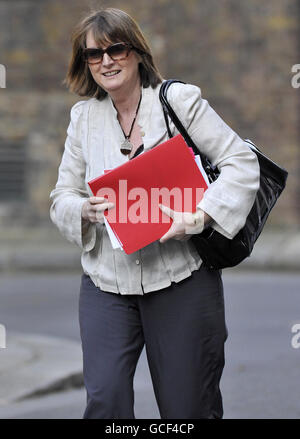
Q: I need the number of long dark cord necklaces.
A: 1